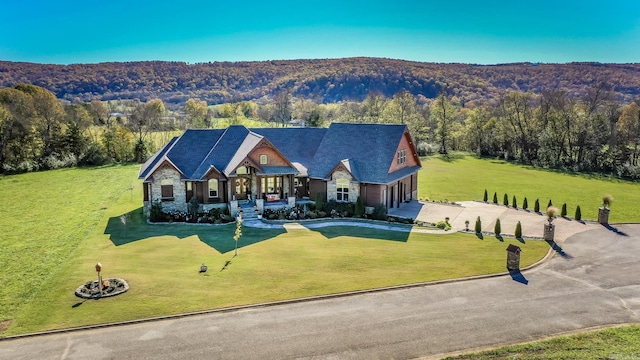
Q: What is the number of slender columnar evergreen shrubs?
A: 12